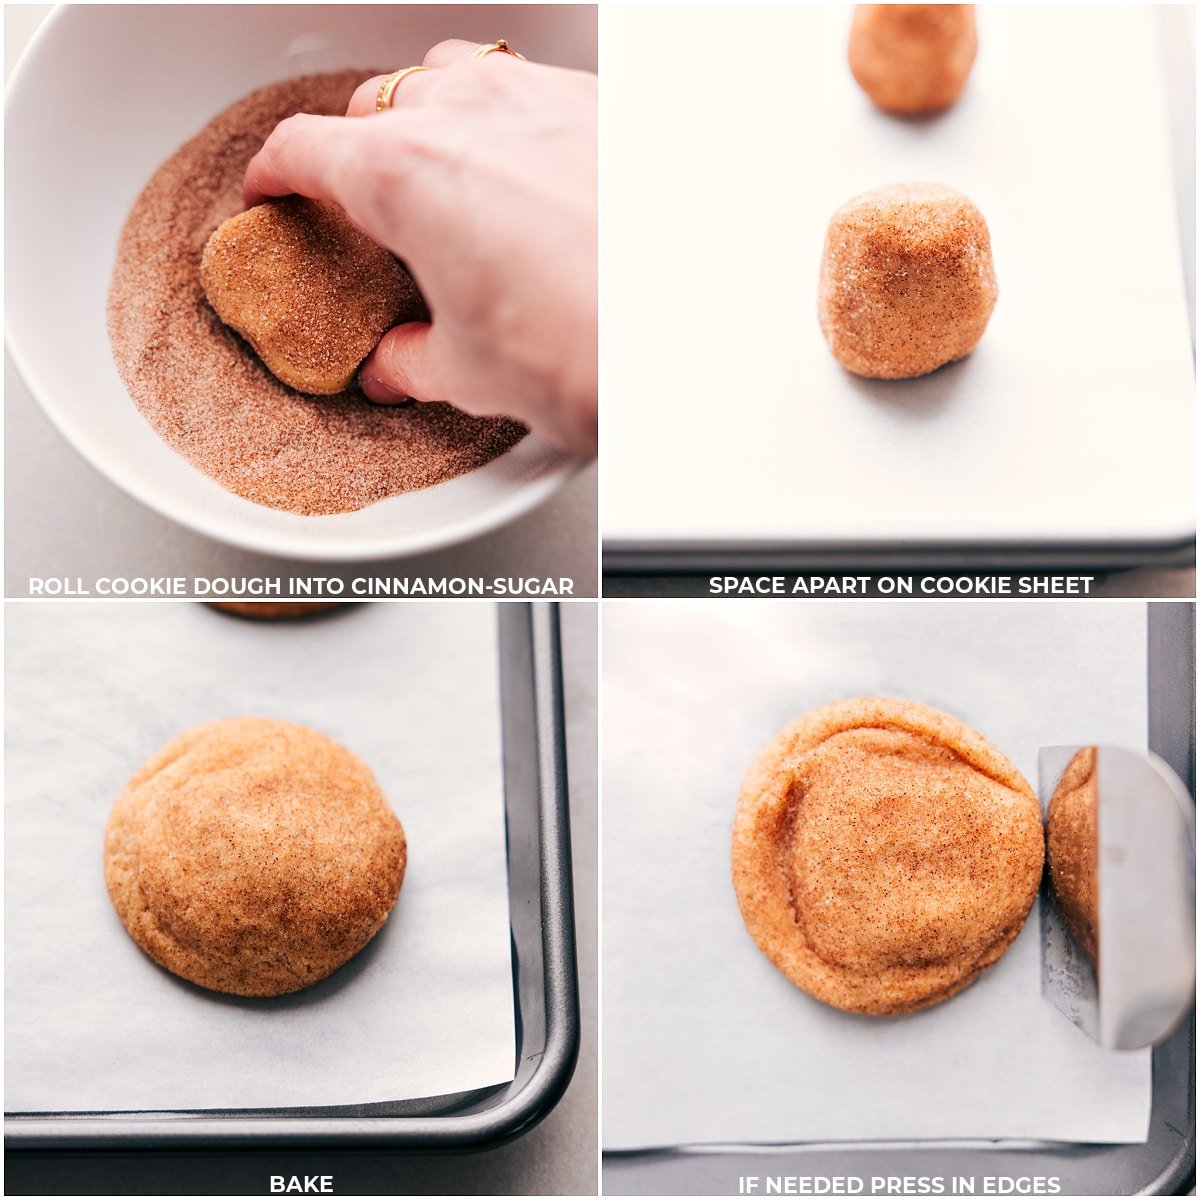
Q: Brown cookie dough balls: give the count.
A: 3